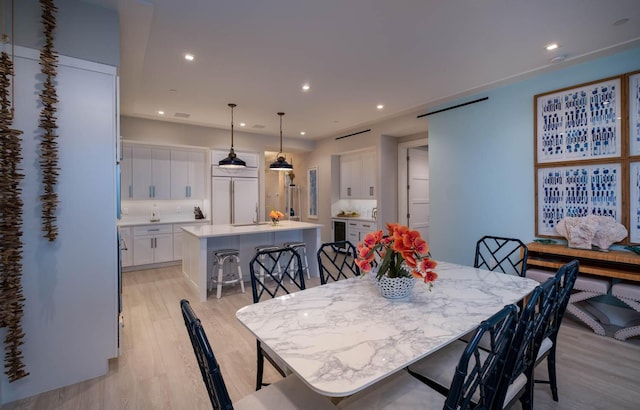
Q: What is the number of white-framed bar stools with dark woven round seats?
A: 3